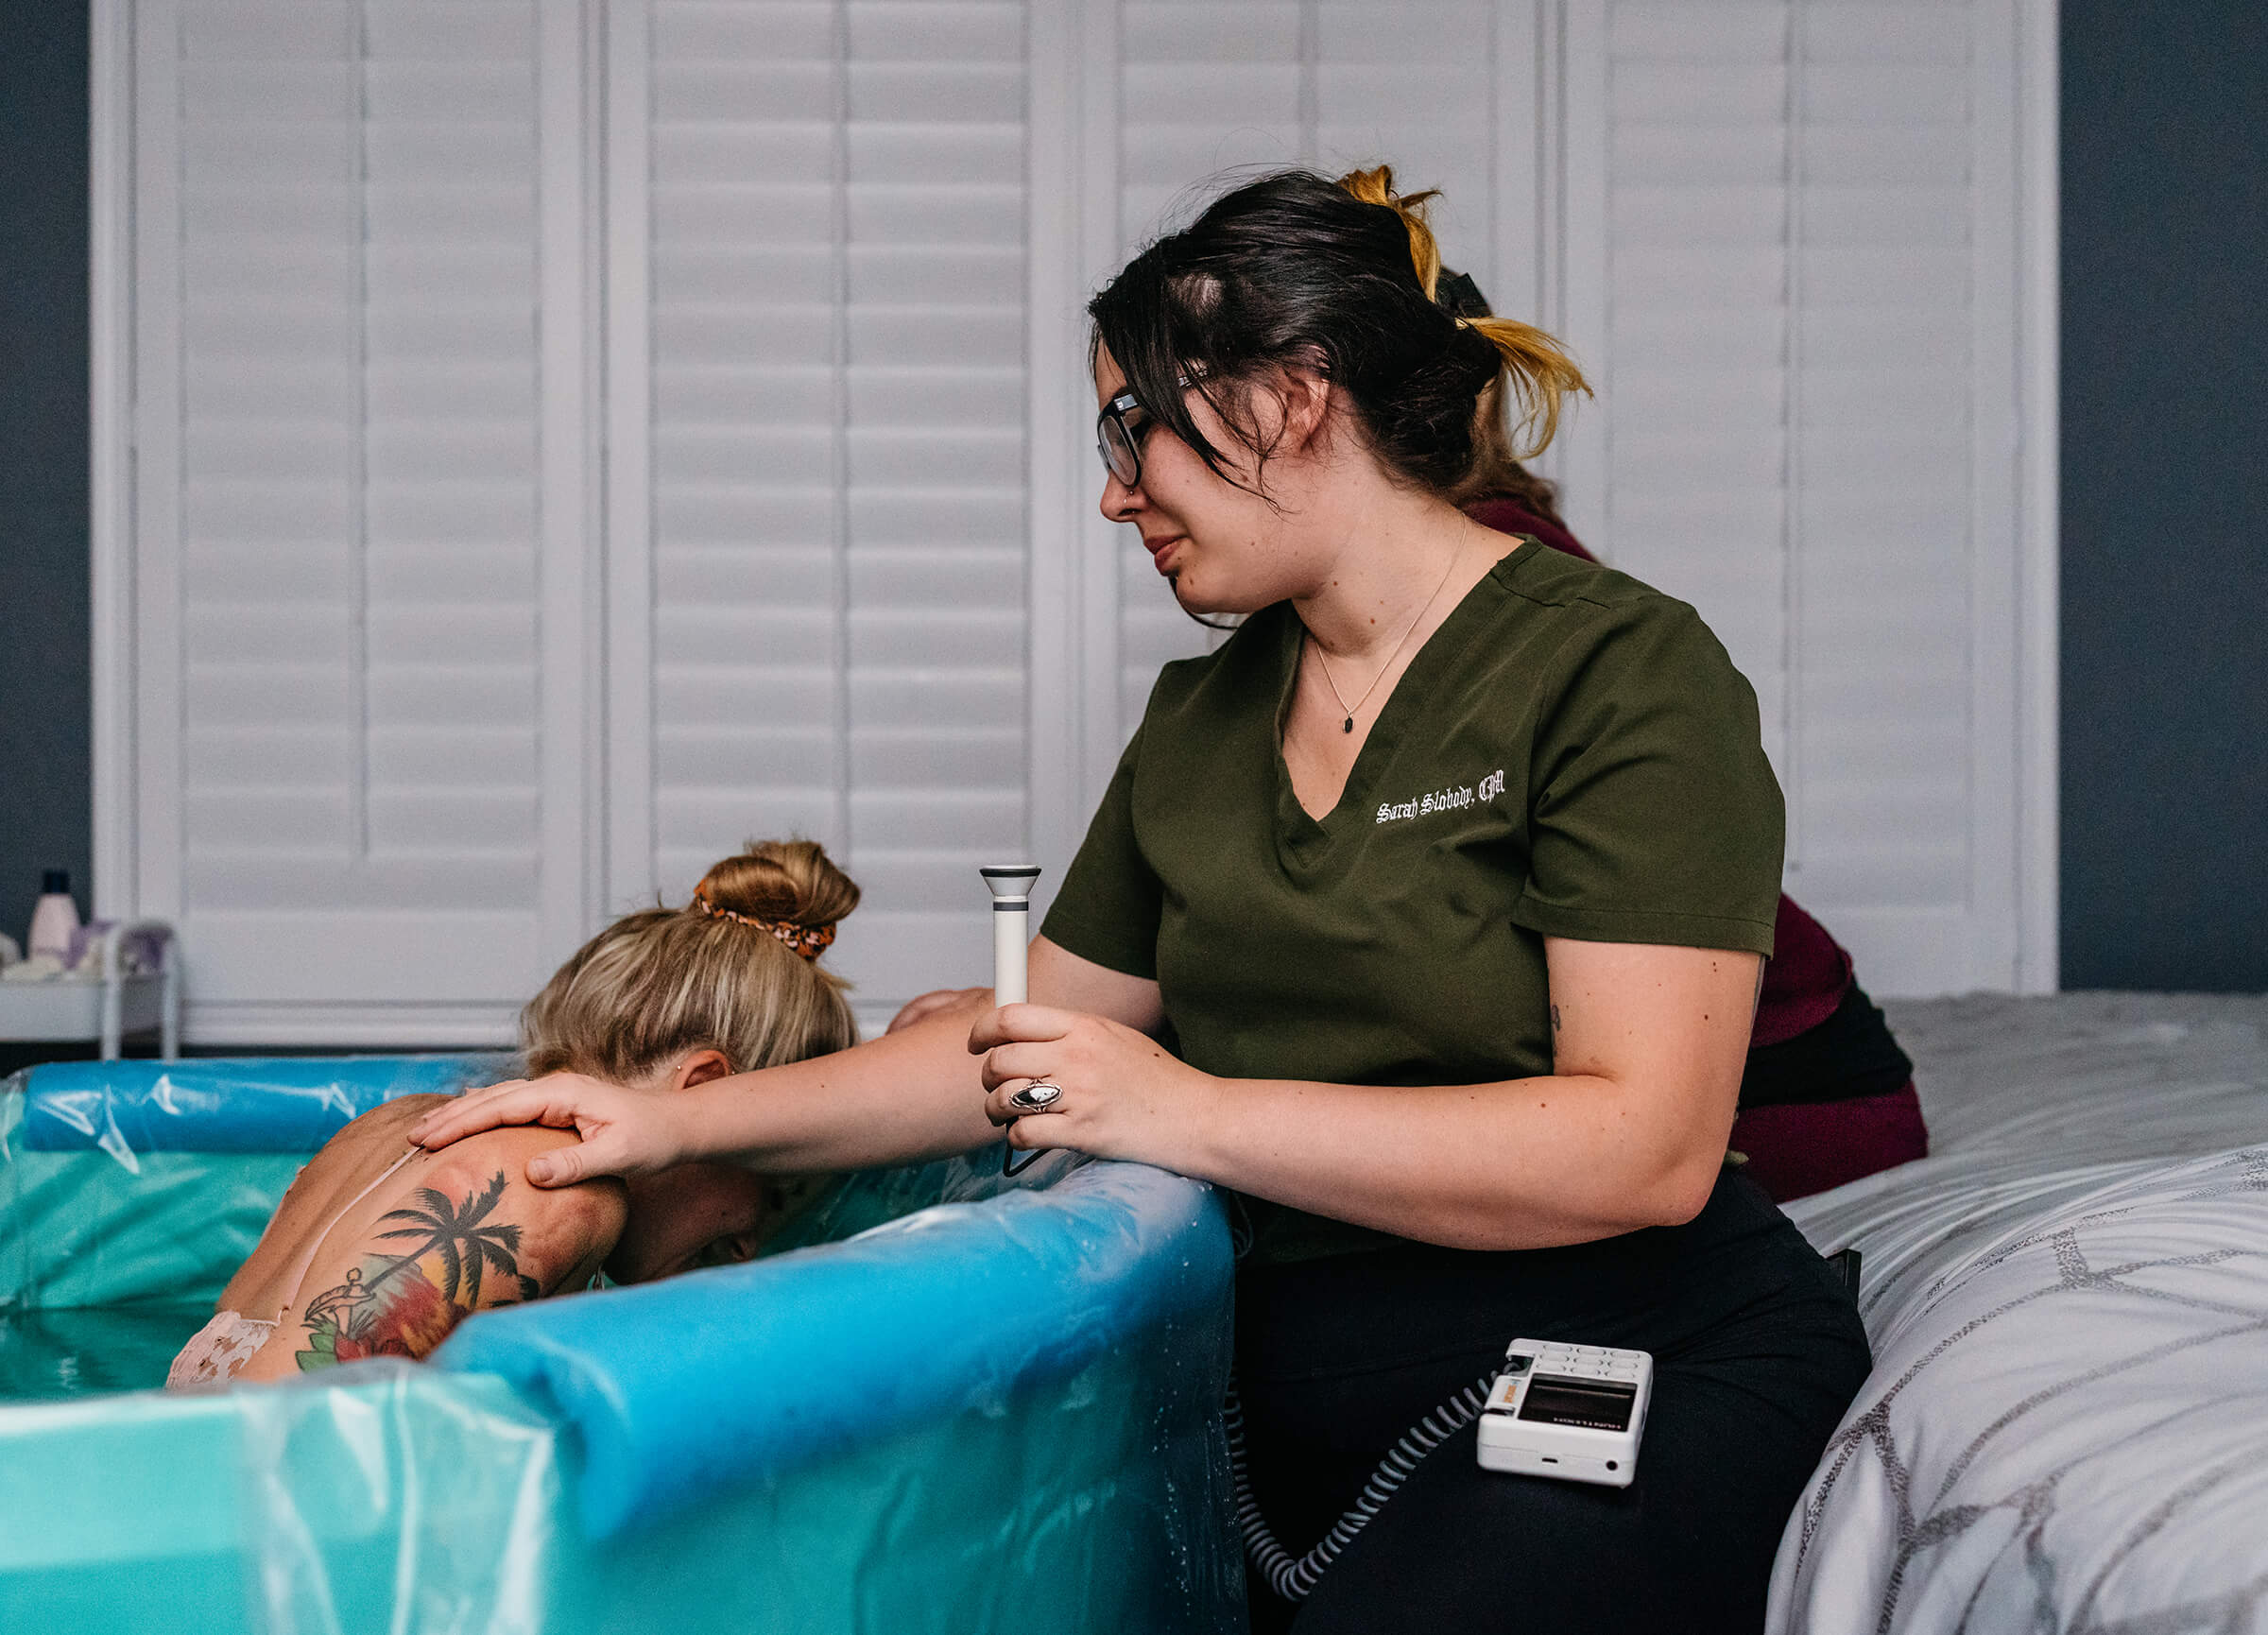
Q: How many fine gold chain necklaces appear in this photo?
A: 1